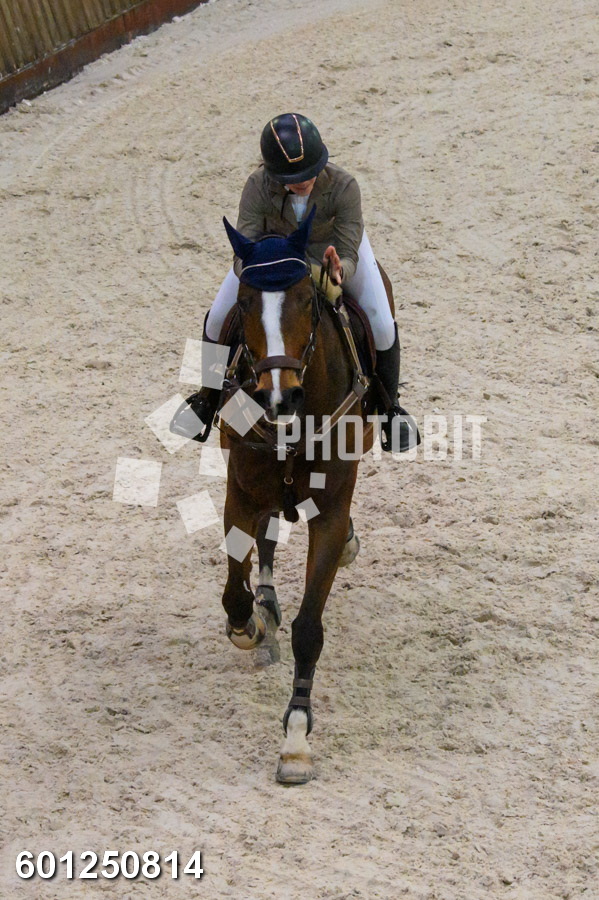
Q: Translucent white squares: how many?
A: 10